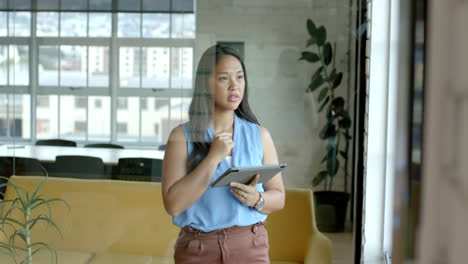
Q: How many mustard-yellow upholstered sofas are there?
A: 1